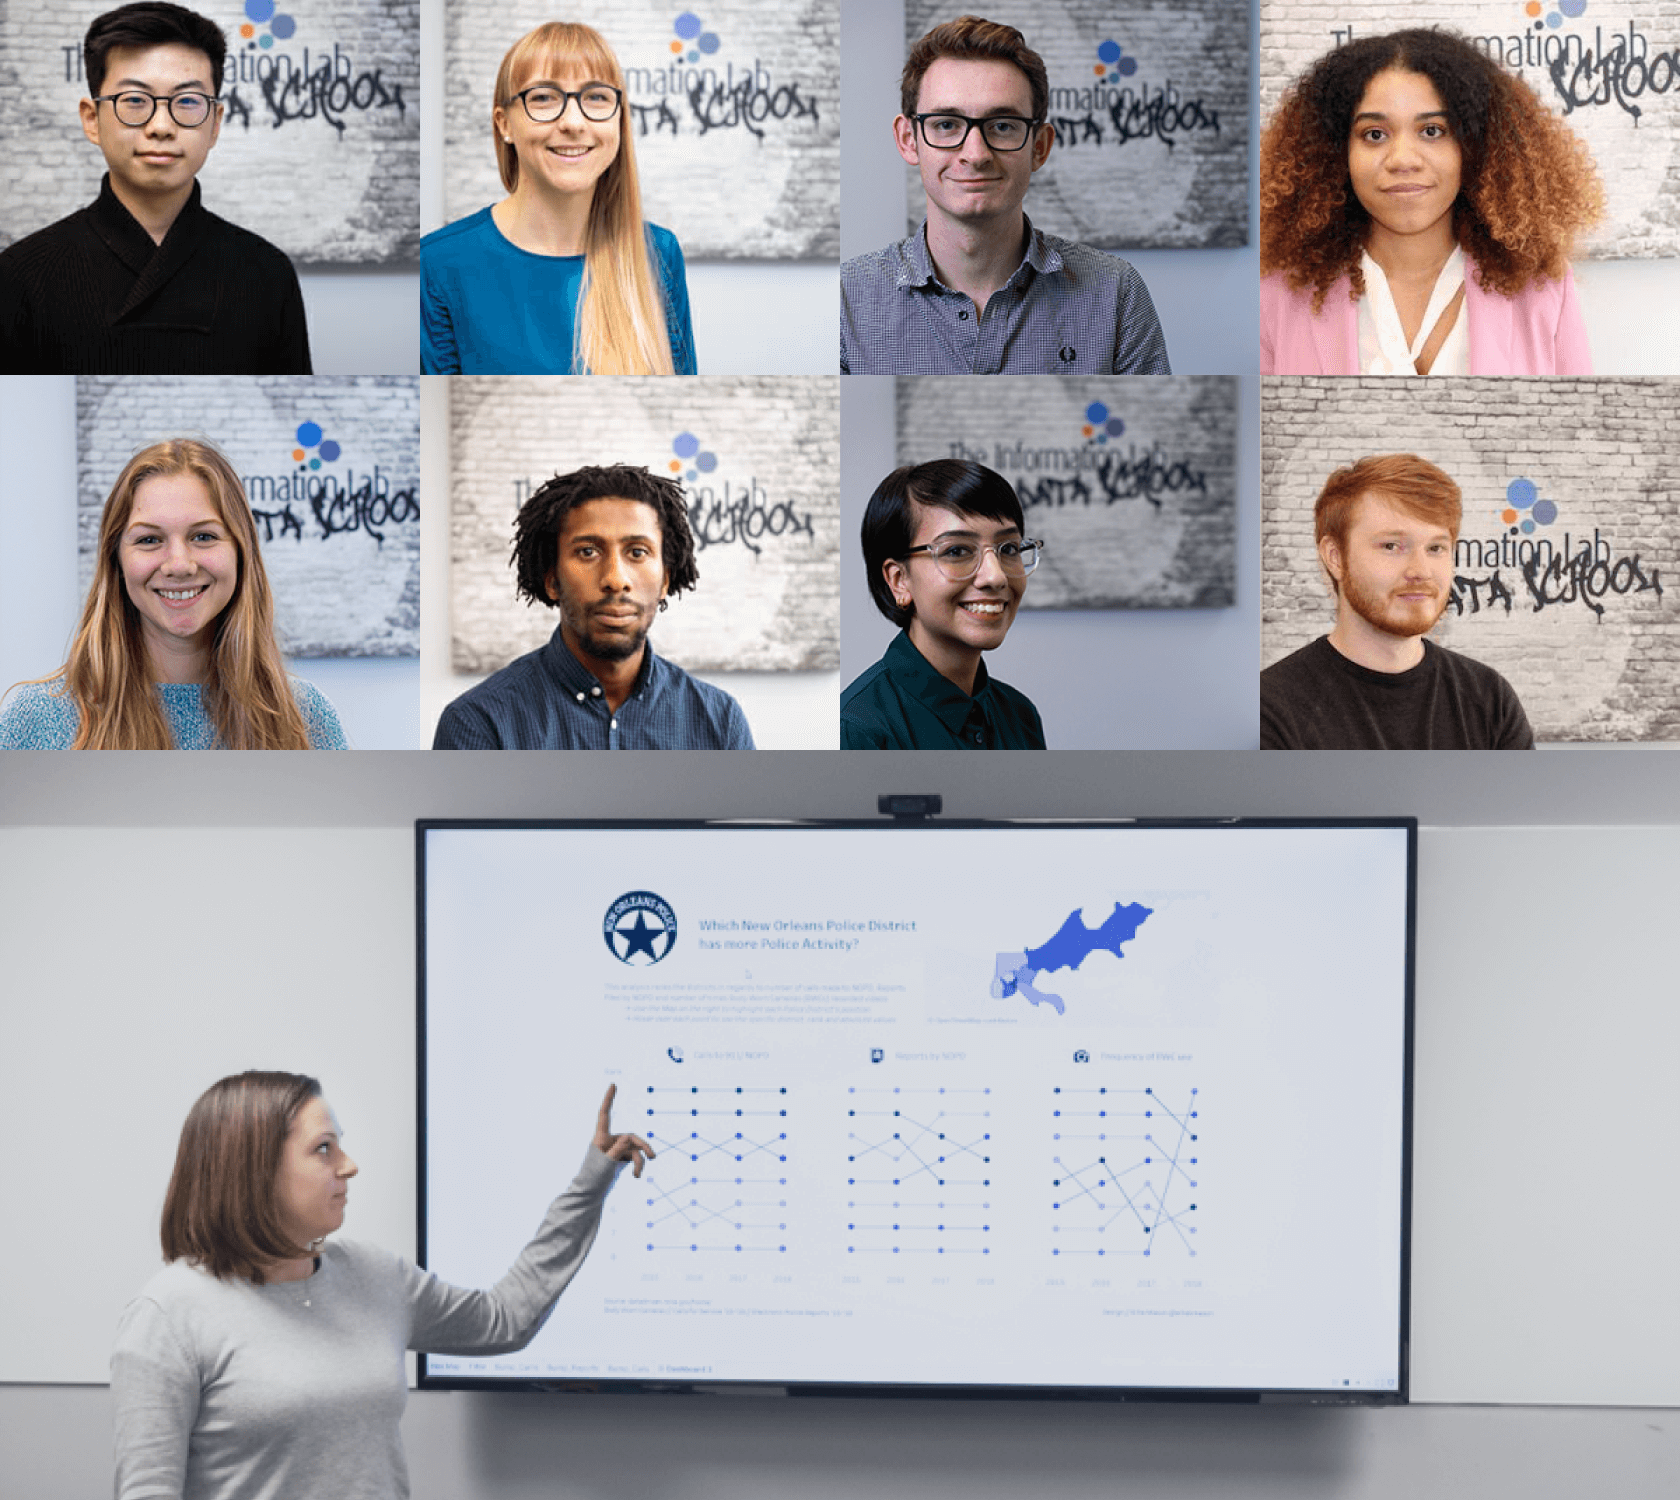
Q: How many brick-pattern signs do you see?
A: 8